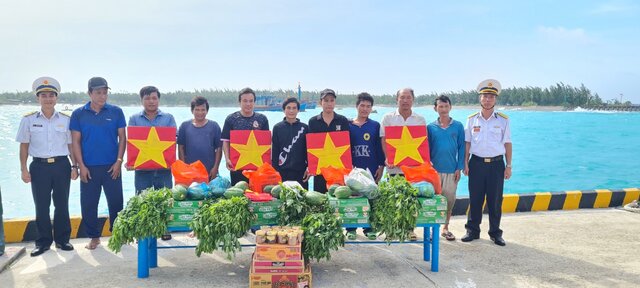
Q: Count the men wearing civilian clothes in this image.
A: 9